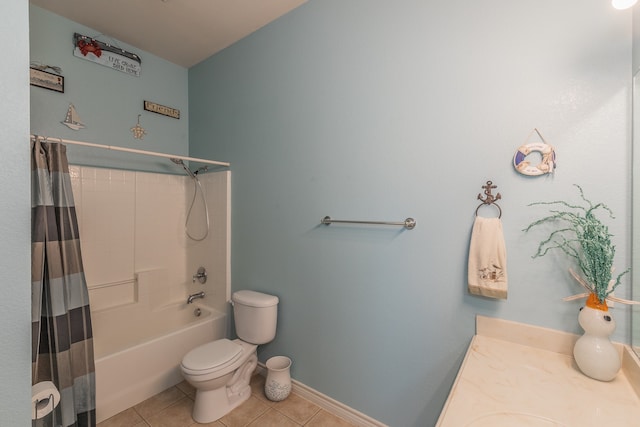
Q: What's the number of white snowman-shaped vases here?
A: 1